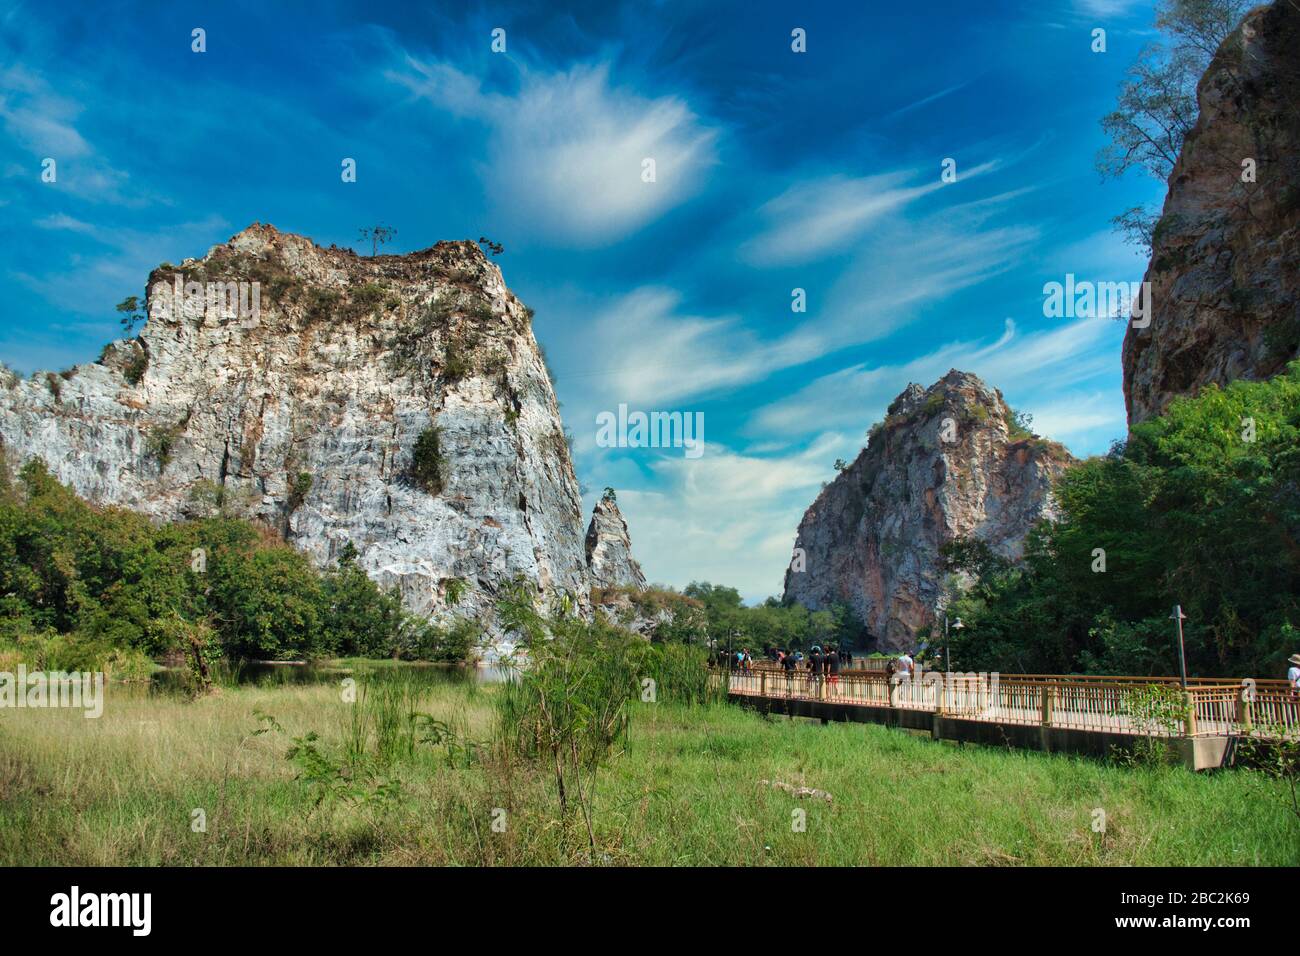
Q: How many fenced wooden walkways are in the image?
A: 1